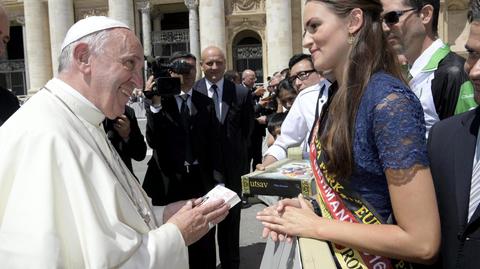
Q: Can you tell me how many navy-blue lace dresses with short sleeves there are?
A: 1